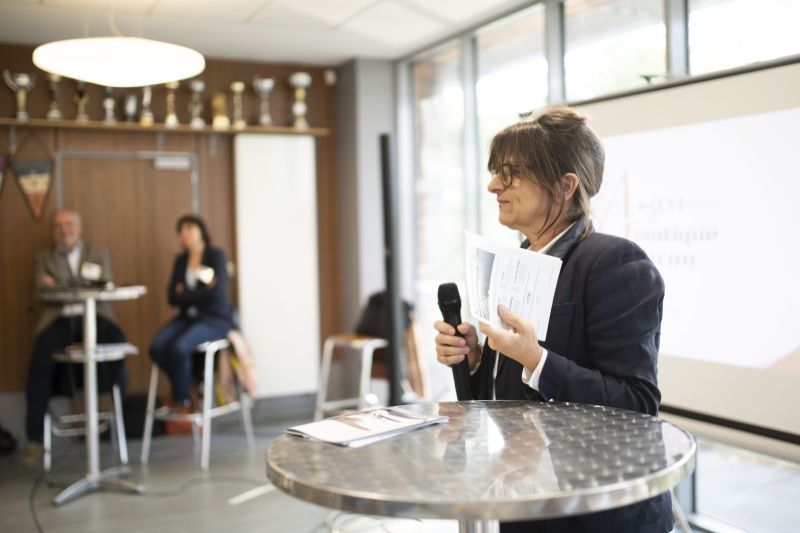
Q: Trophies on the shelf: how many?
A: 12